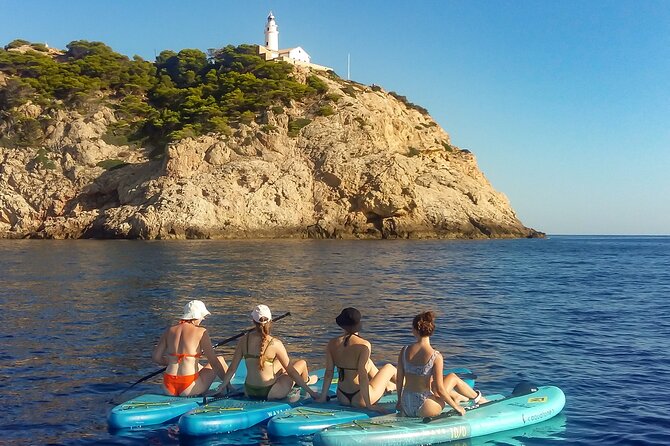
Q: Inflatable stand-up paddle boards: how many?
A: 4